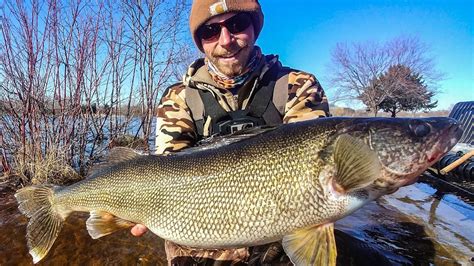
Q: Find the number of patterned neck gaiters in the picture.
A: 1